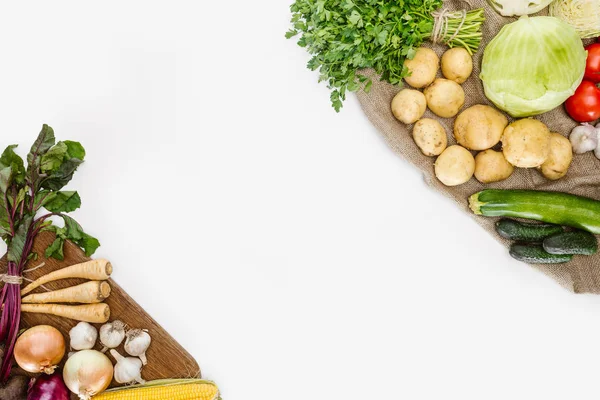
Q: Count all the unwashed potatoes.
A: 10